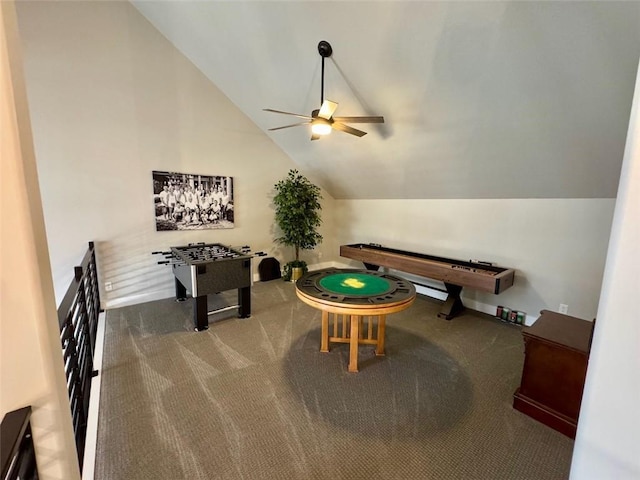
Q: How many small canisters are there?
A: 4